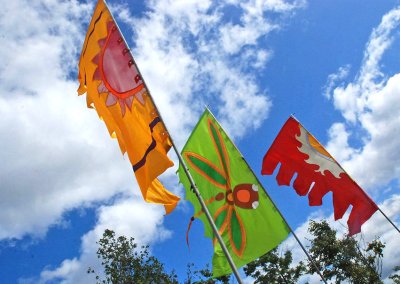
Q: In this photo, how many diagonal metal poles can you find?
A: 3